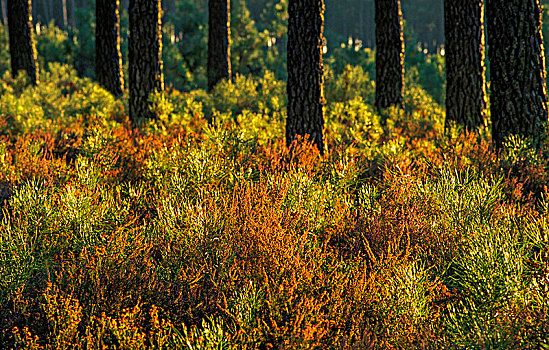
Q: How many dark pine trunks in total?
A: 8